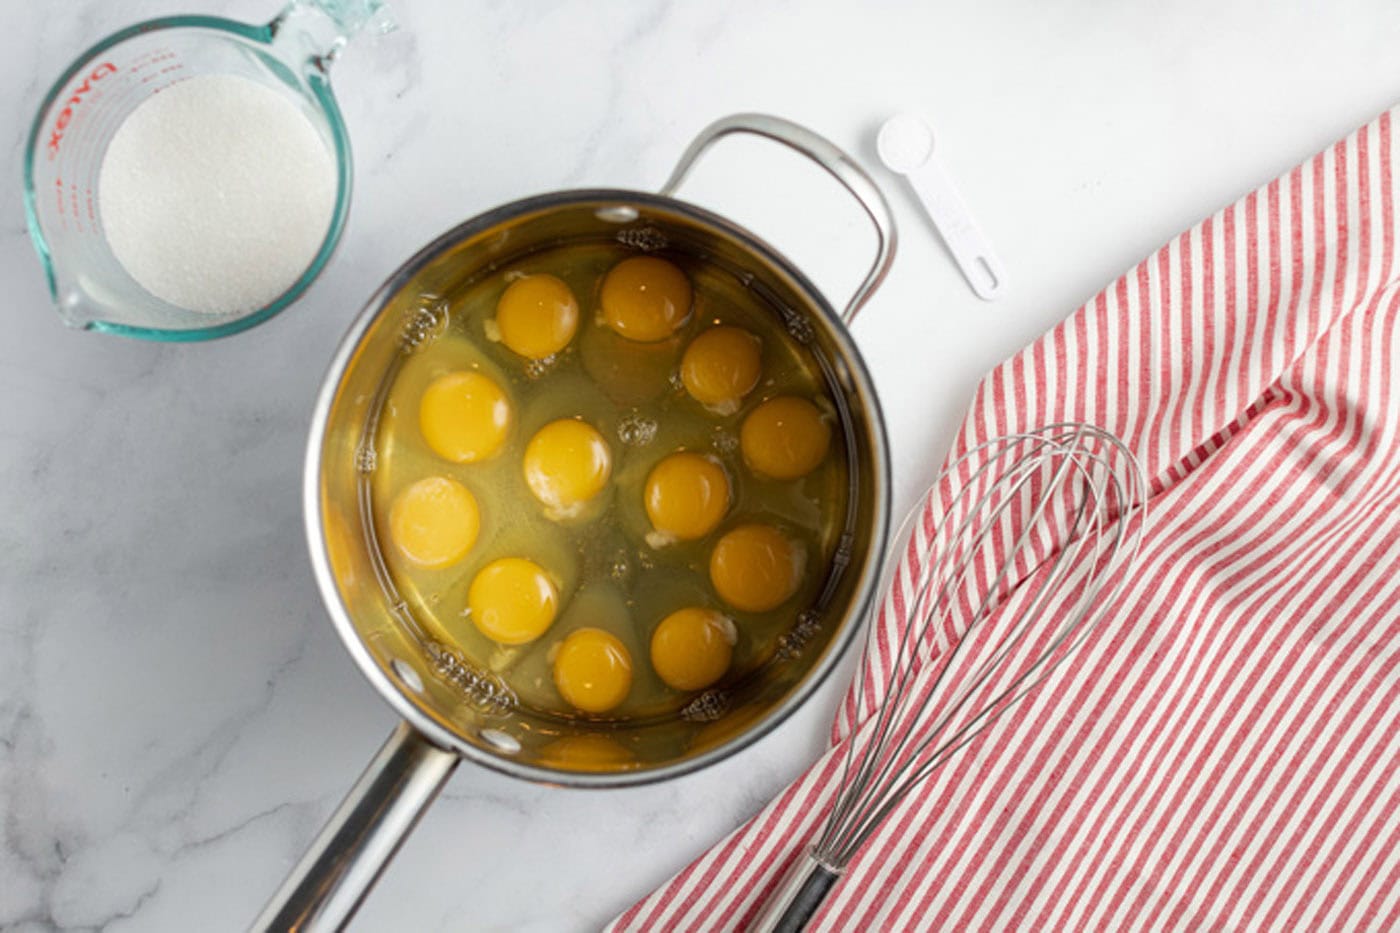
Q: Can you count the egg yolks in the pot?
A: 12